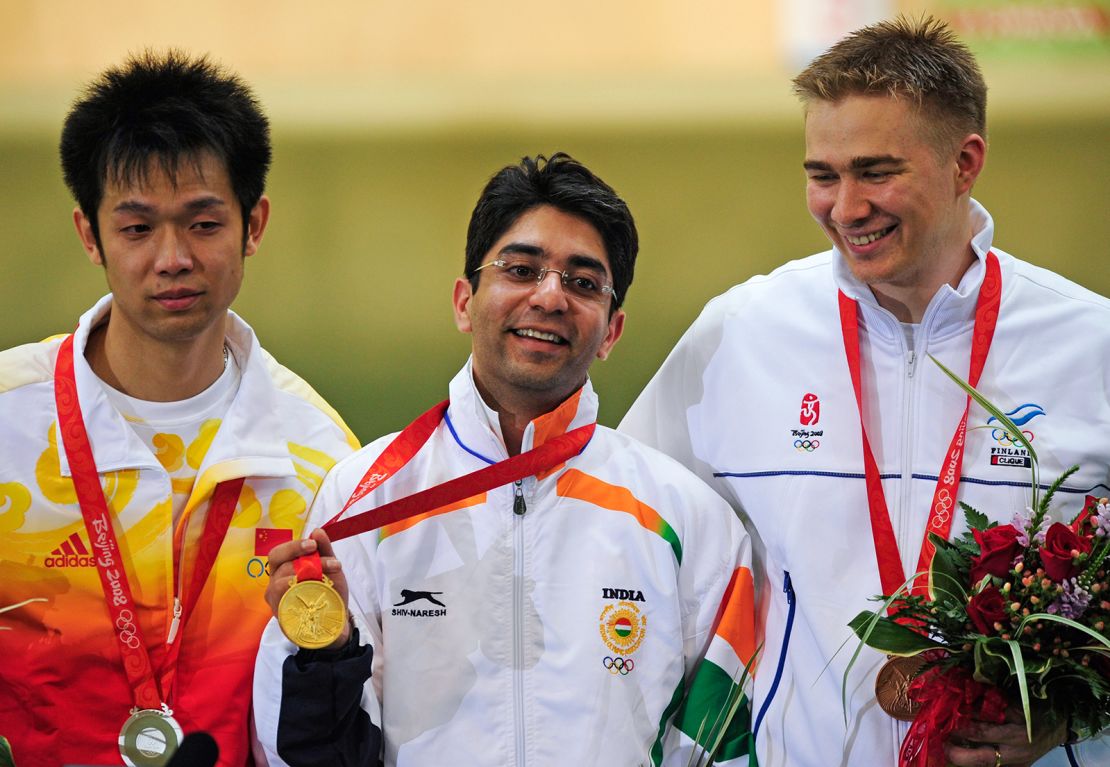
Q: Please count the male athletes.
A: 3